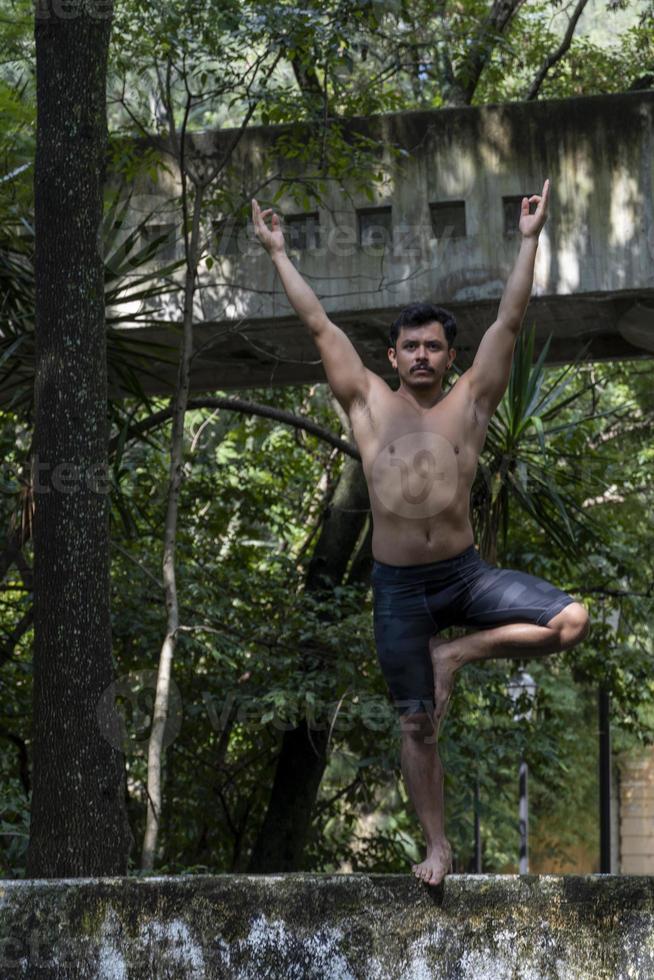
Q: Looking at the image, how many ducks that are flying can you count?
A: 0